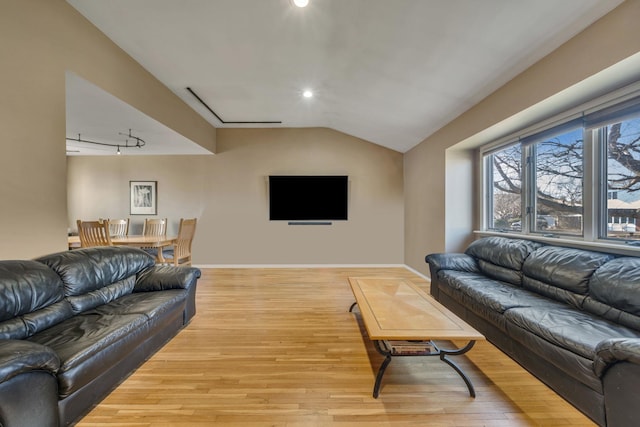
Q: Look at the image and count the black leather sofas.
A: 2